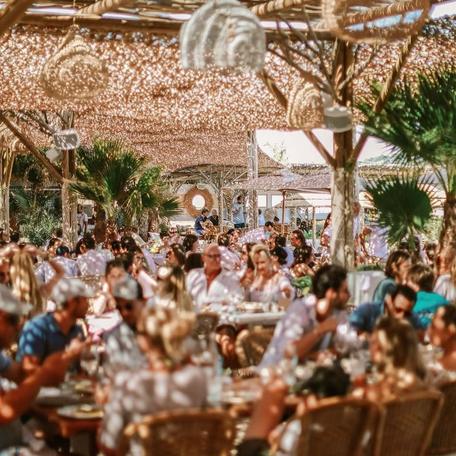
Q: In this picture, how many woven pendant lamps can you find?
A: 4